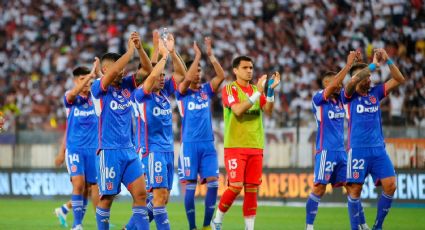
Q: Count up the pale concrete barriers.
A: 1